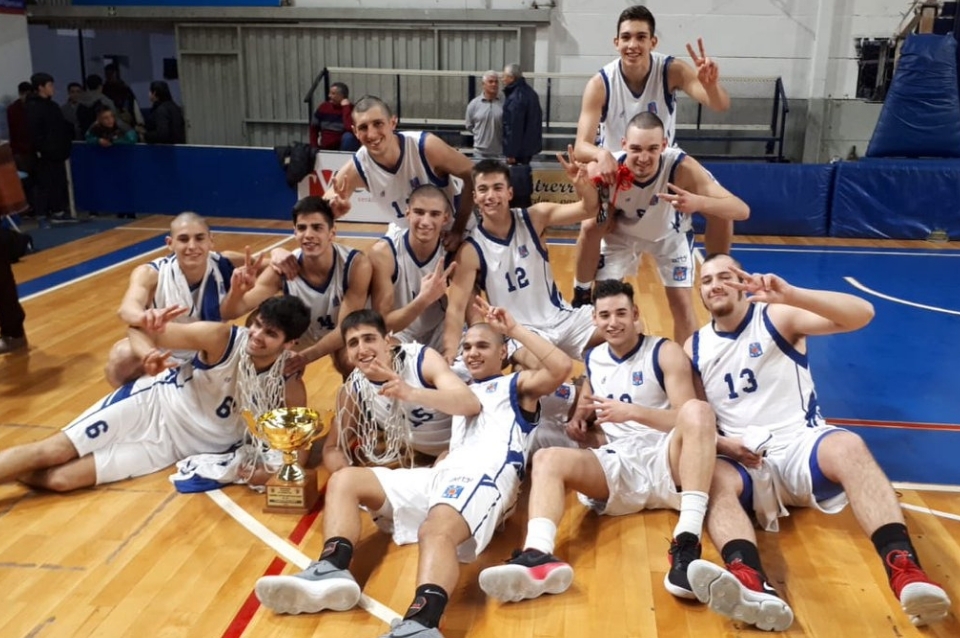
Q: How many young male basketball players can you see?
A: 12